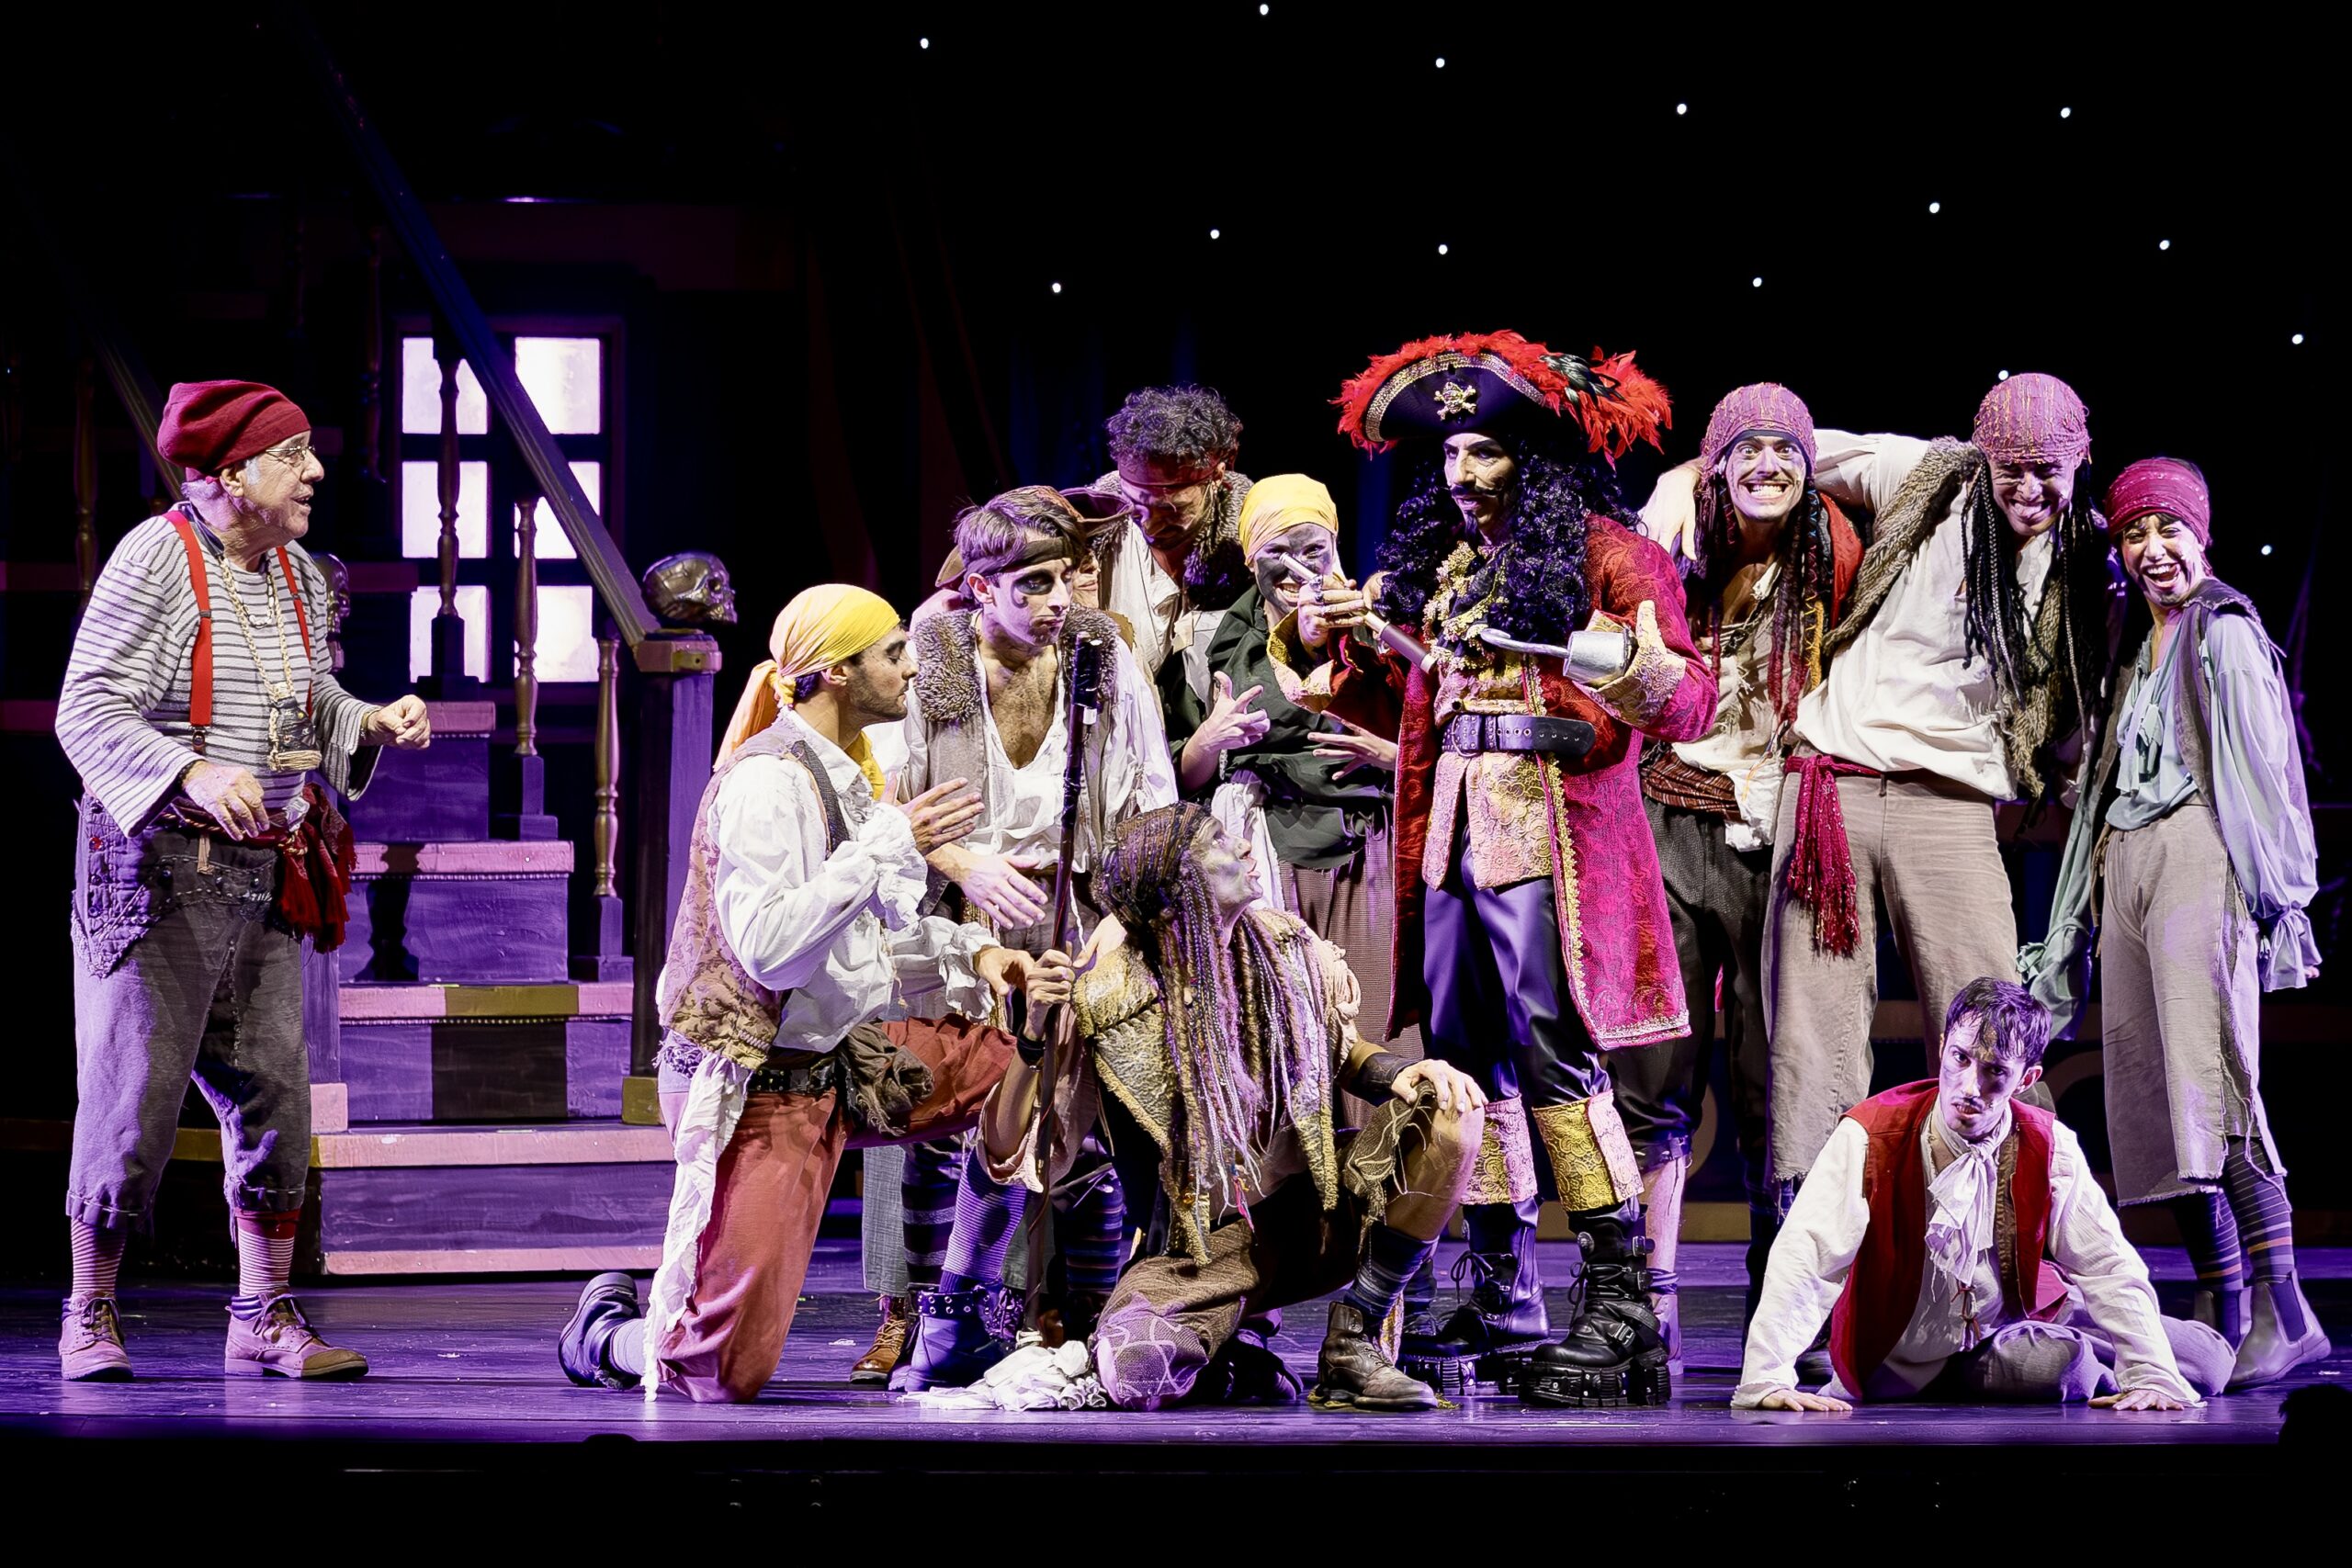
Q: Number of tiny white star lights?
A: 14